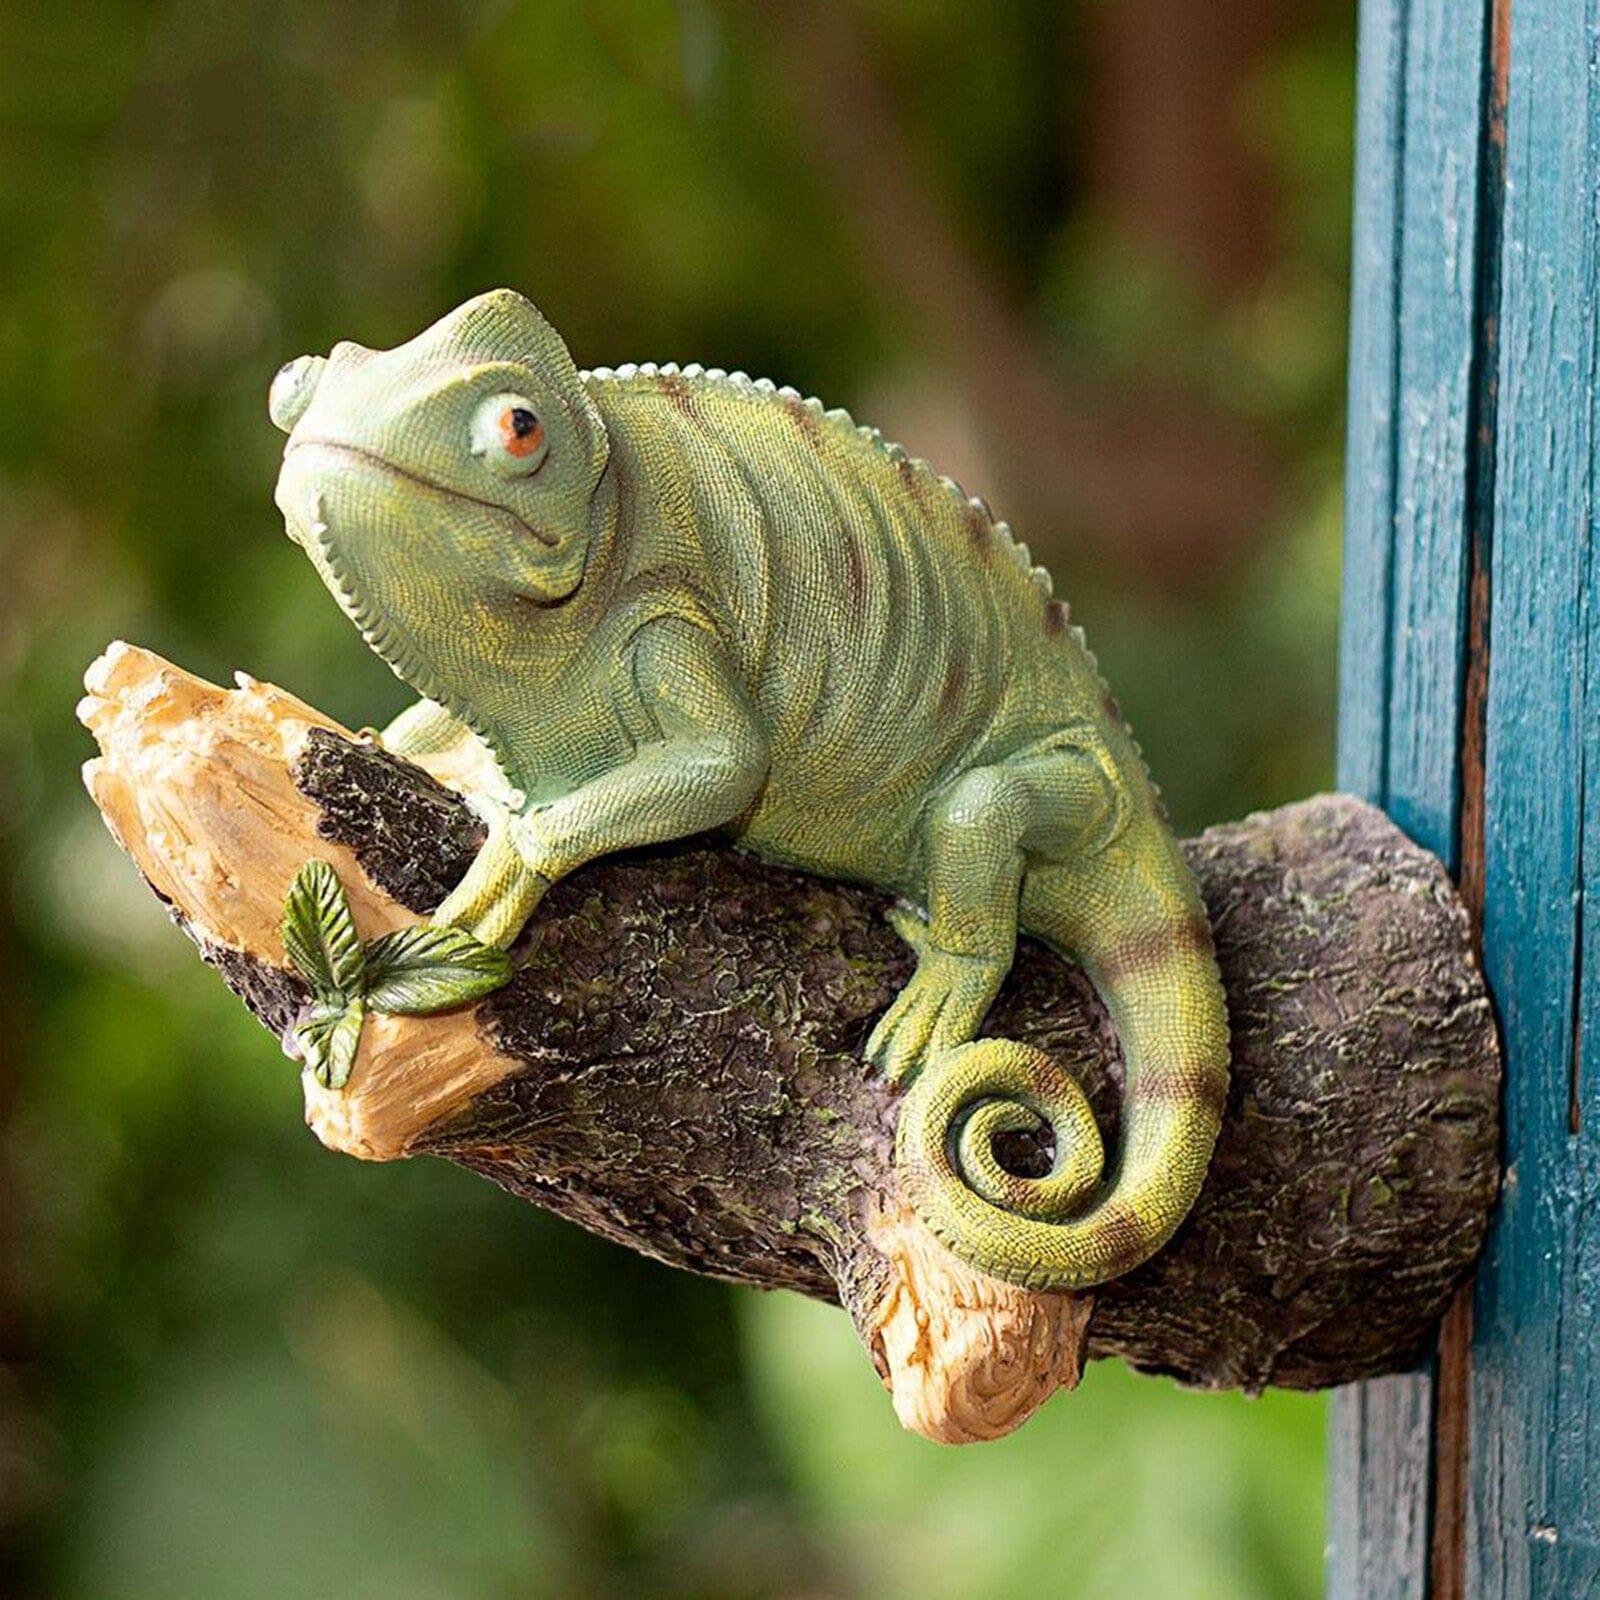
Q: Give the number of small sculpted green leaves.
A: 3